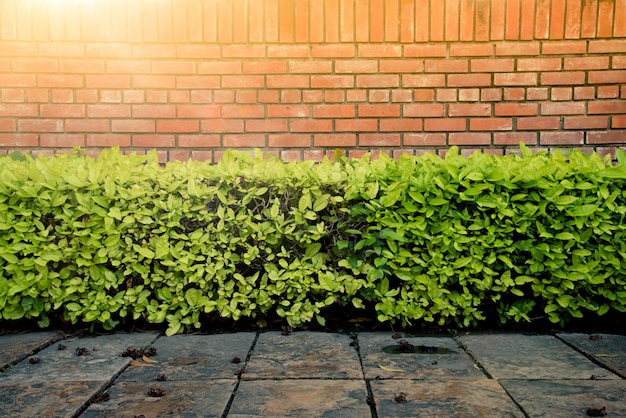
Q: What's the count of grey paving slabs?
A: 12